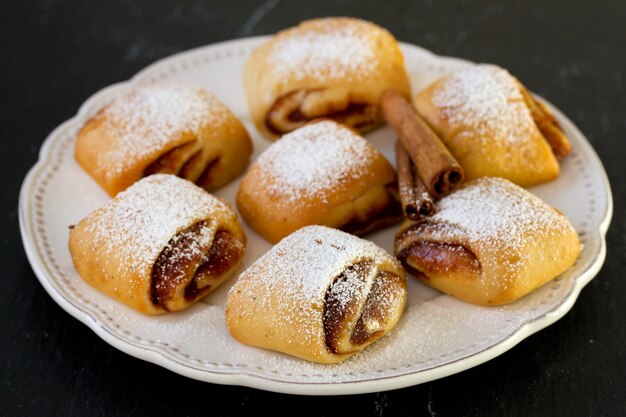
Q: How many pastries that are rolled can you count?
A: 7